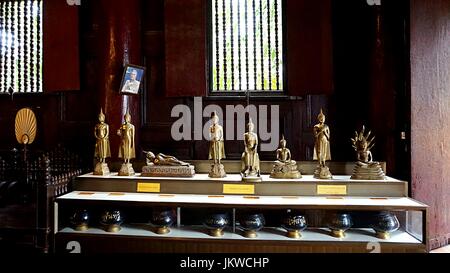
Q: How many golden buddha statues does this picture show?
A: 8